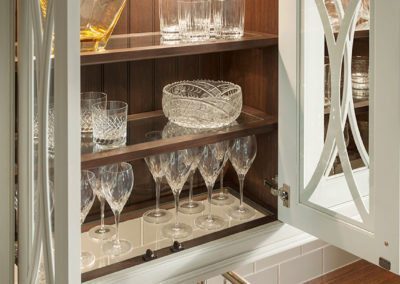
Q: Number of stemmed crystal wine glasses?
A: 9